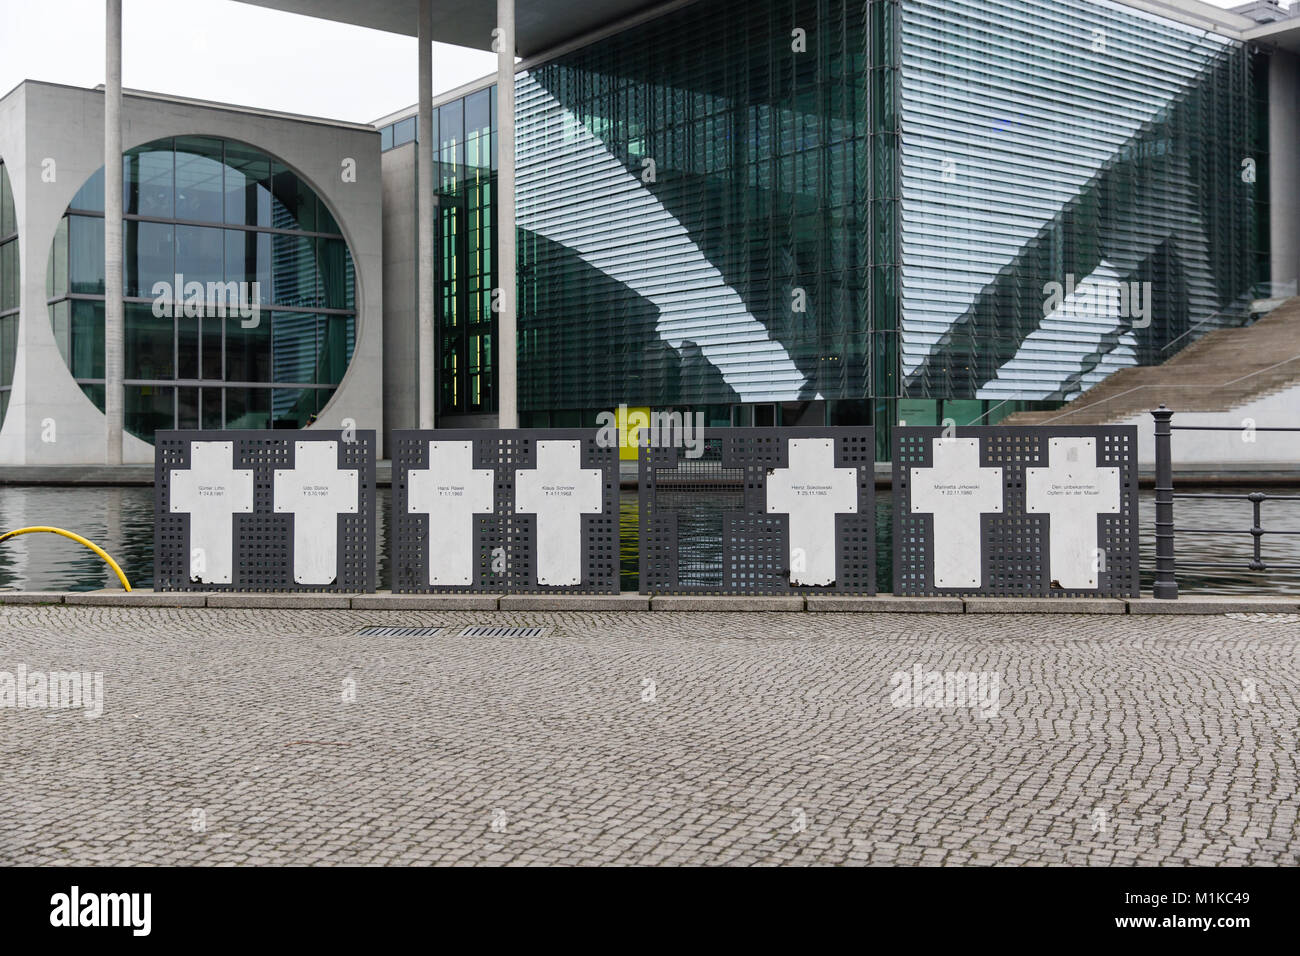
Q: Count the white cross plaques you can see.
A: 7